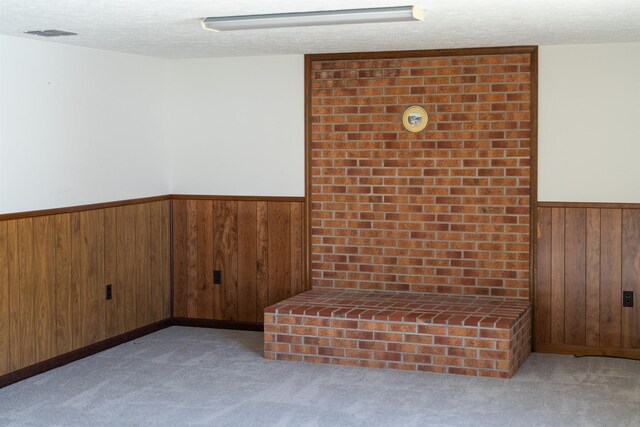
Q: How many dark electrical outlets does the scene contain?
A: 3